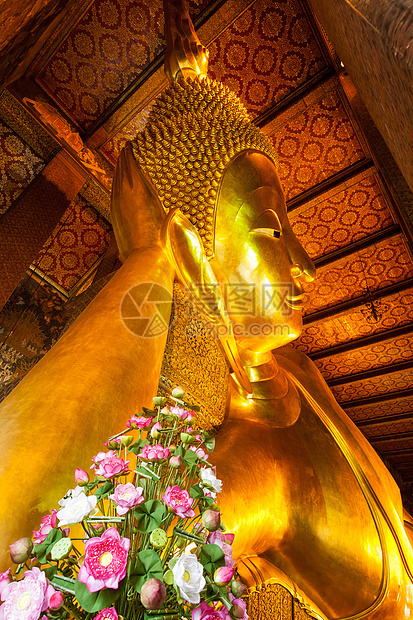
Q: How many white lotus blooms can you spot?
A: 3